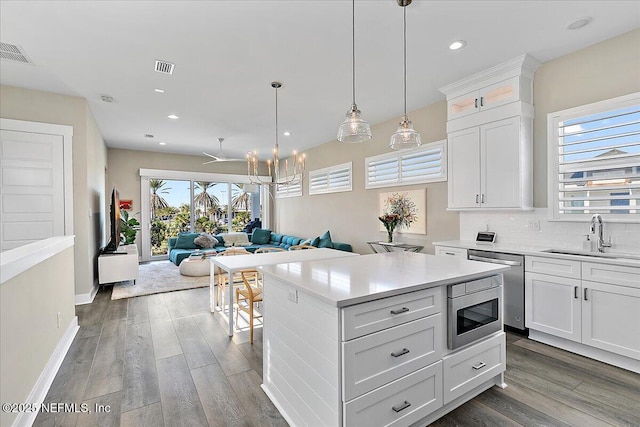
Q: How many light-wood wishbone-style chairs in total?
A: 4